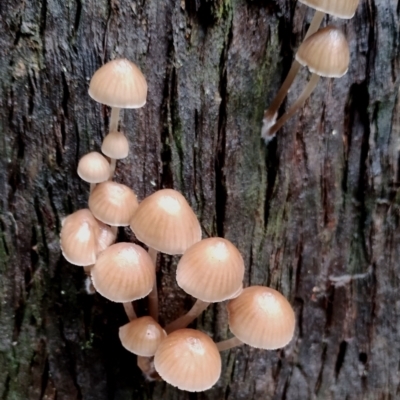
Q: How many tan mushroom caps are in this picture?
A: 13